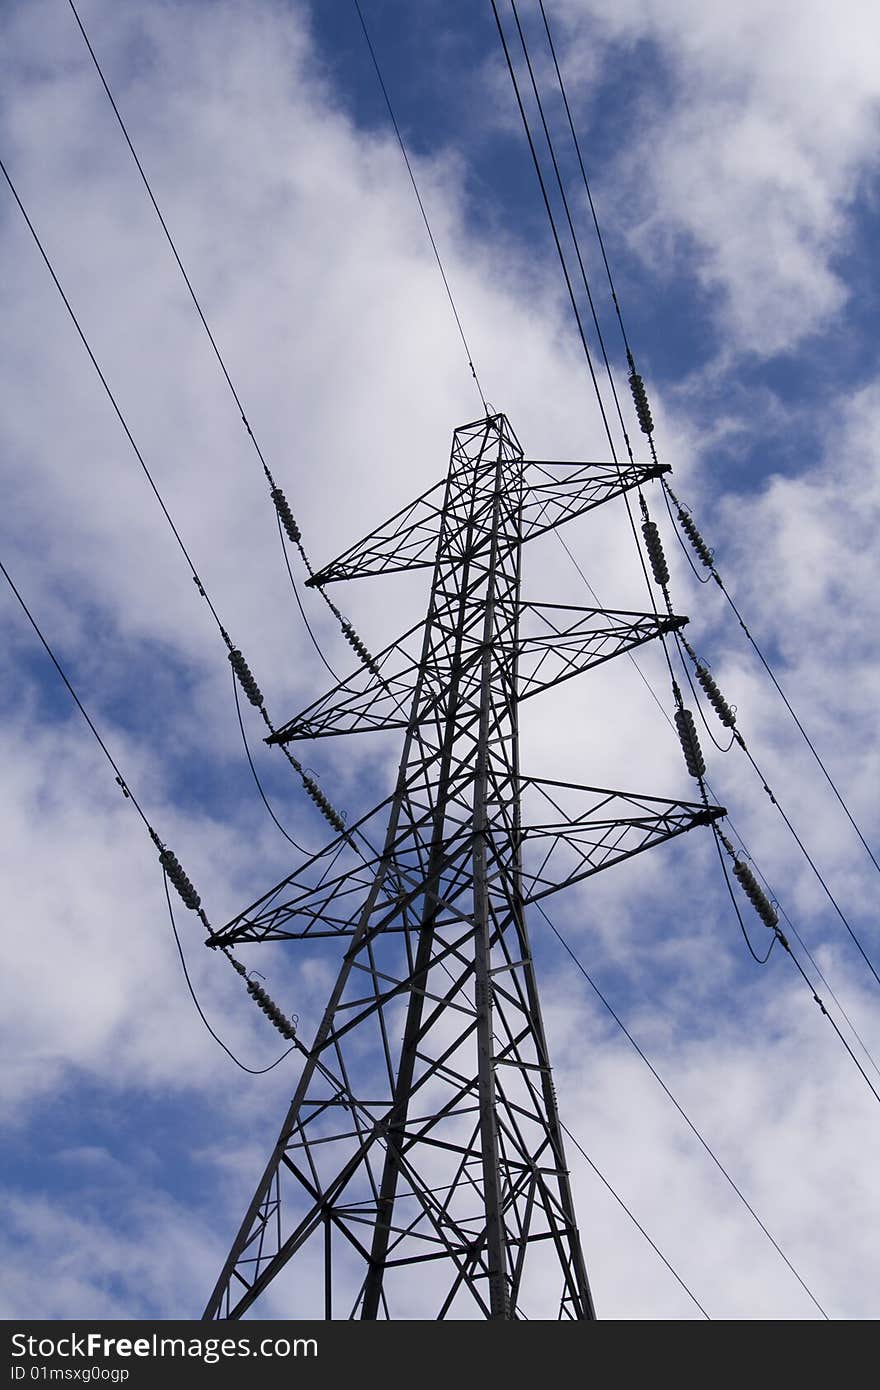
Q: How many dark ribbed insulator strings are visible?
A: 12